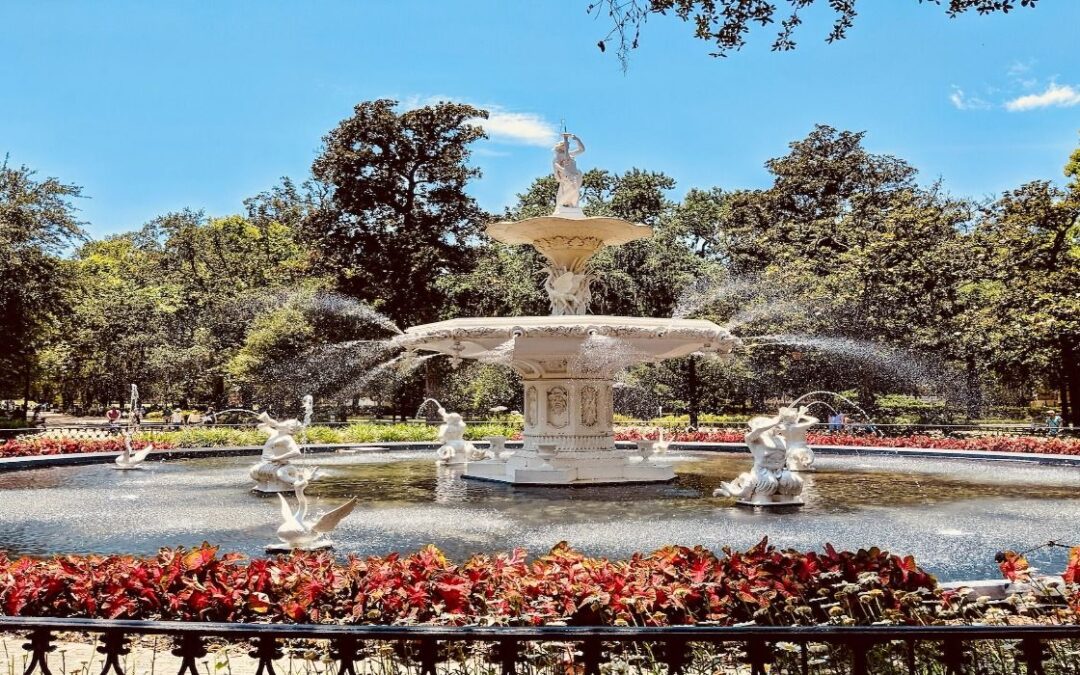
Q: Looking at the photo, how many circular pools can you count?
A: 1